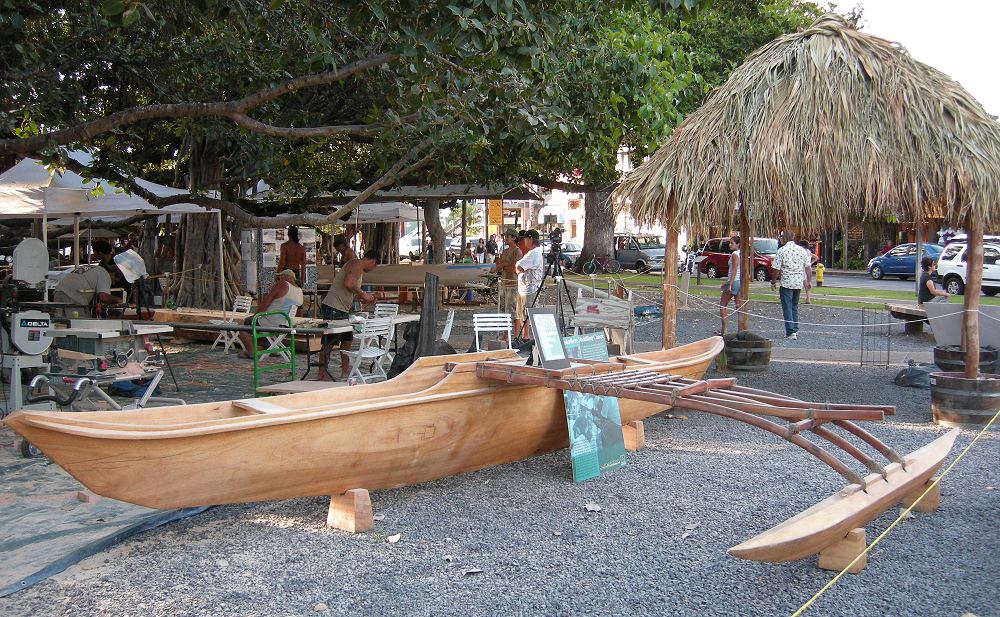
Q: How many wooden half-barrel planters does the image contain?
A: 3